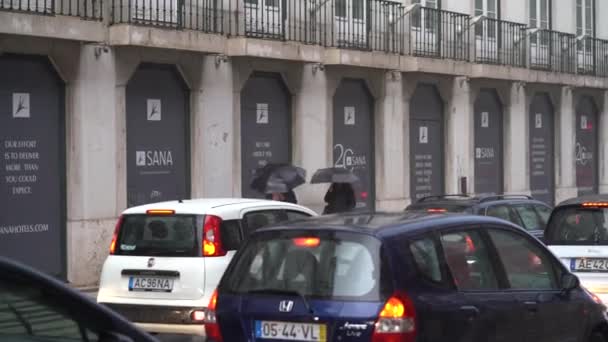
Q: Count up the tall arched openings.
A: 8